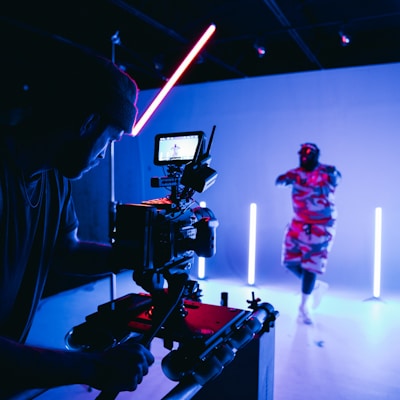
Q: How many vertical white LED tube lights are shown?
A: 3